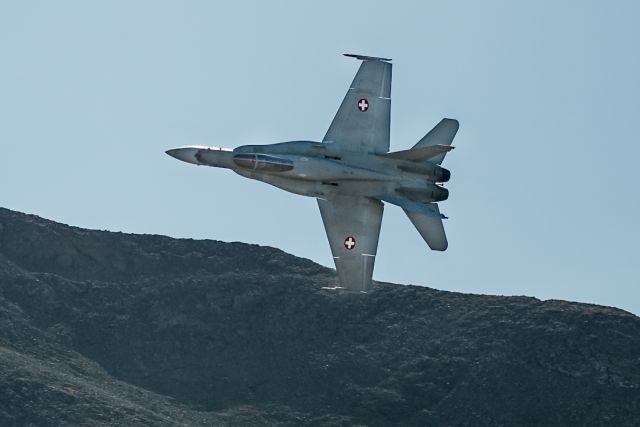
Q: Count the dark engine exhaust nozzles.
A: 2